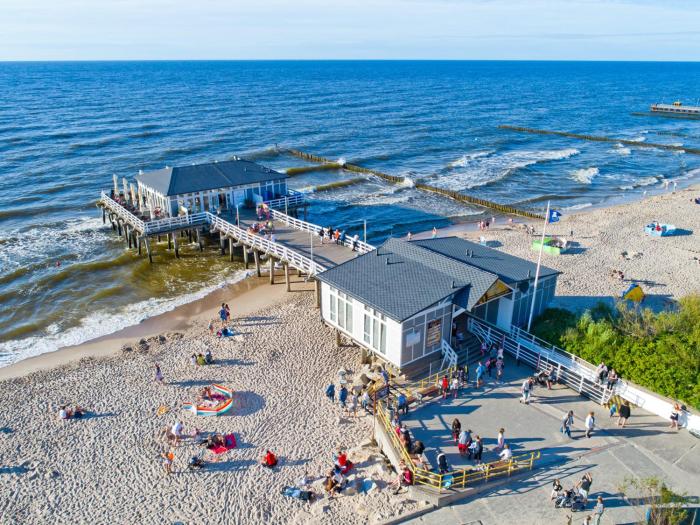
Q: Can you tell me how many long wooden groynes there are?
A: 2